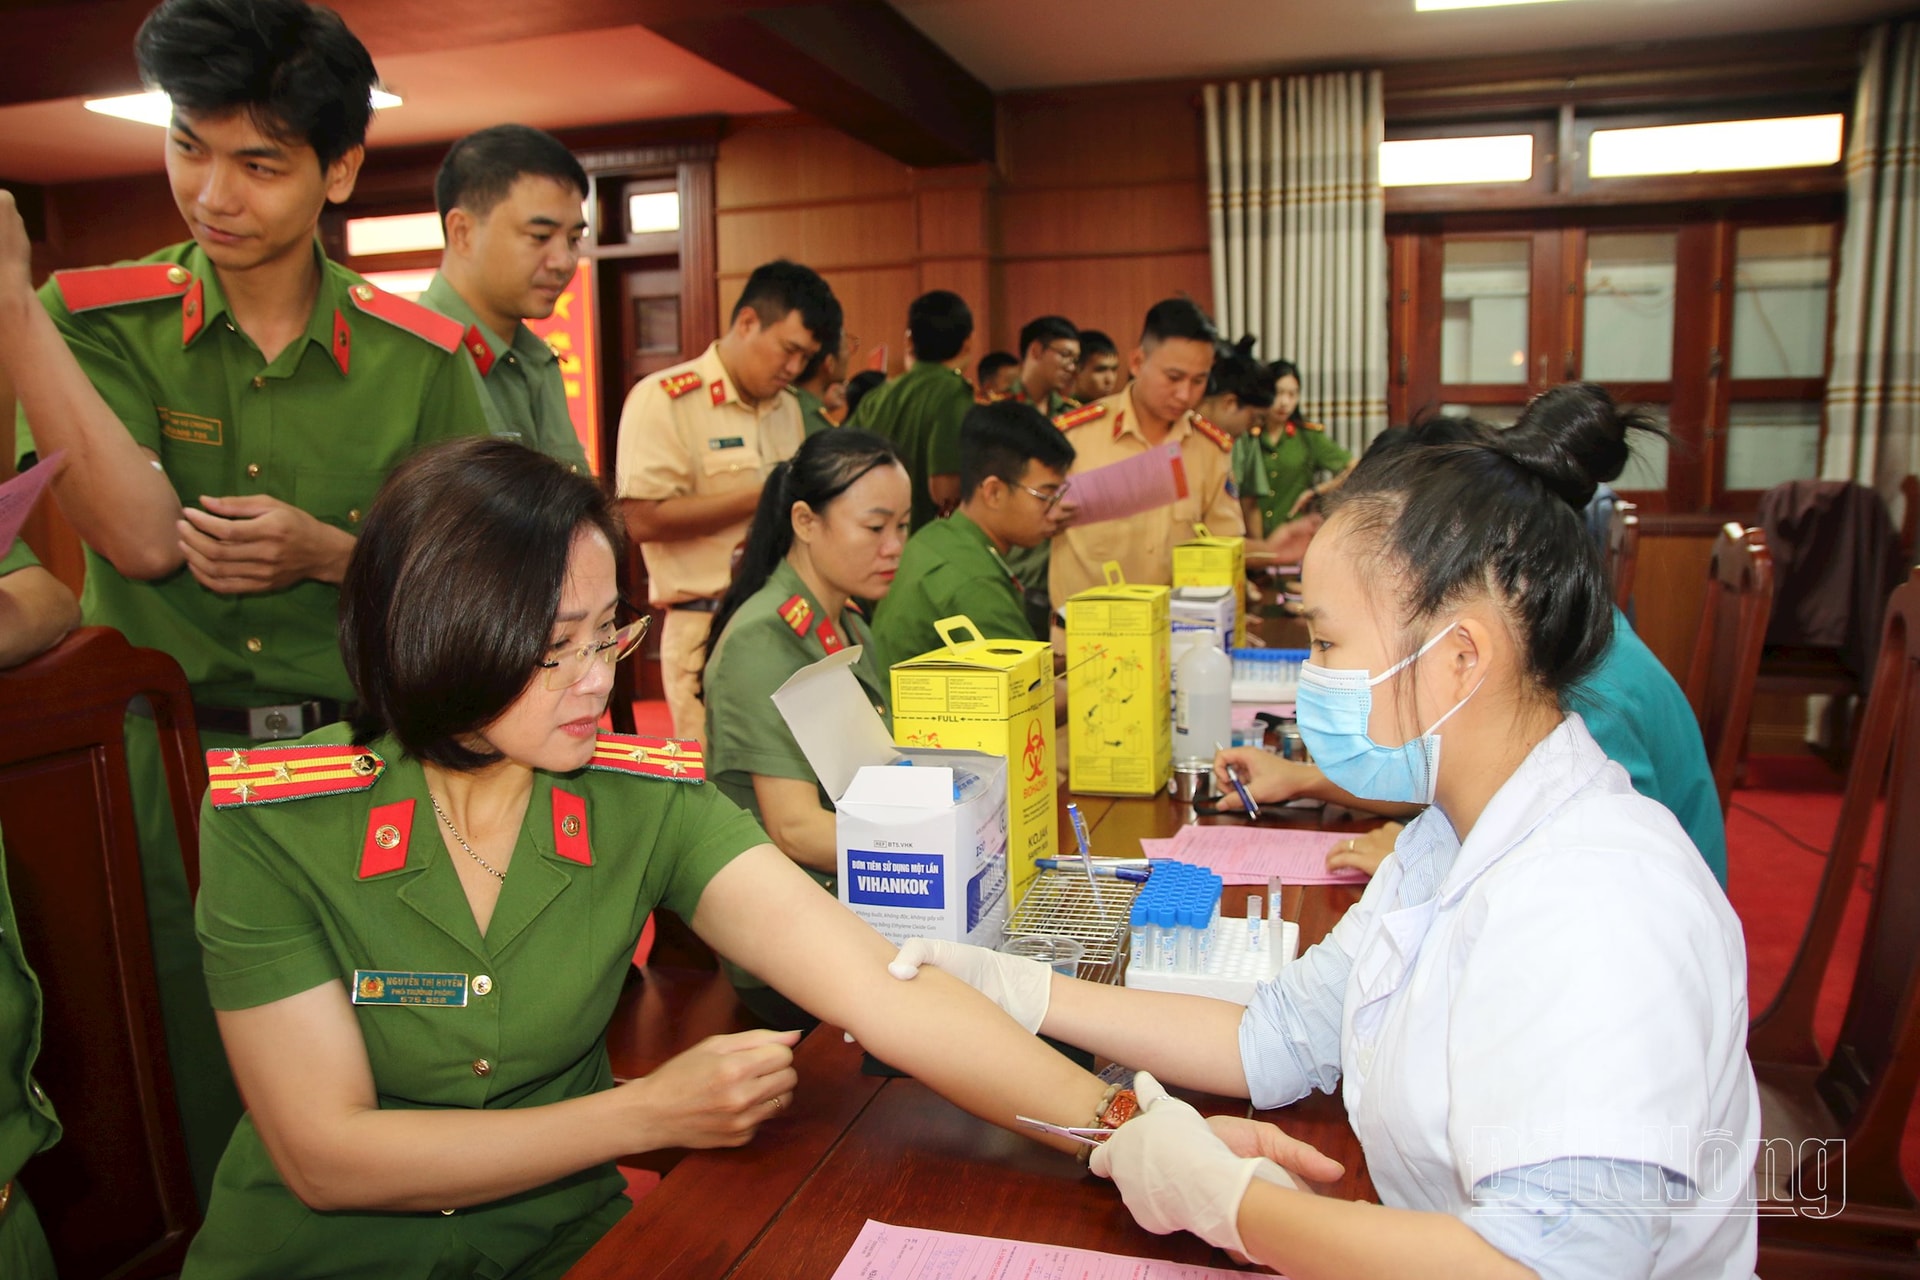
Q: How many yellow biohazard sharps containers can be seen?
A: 3